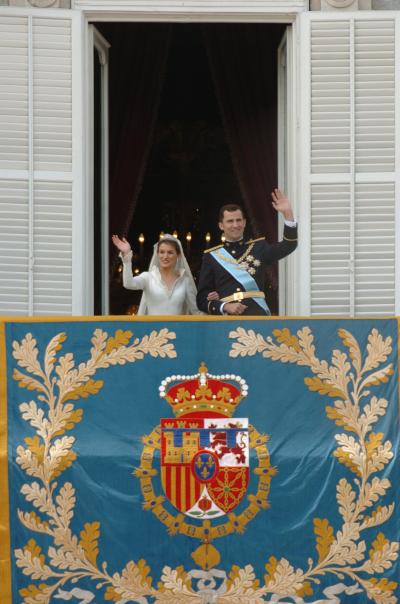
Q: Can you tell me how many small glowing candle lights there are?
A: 8